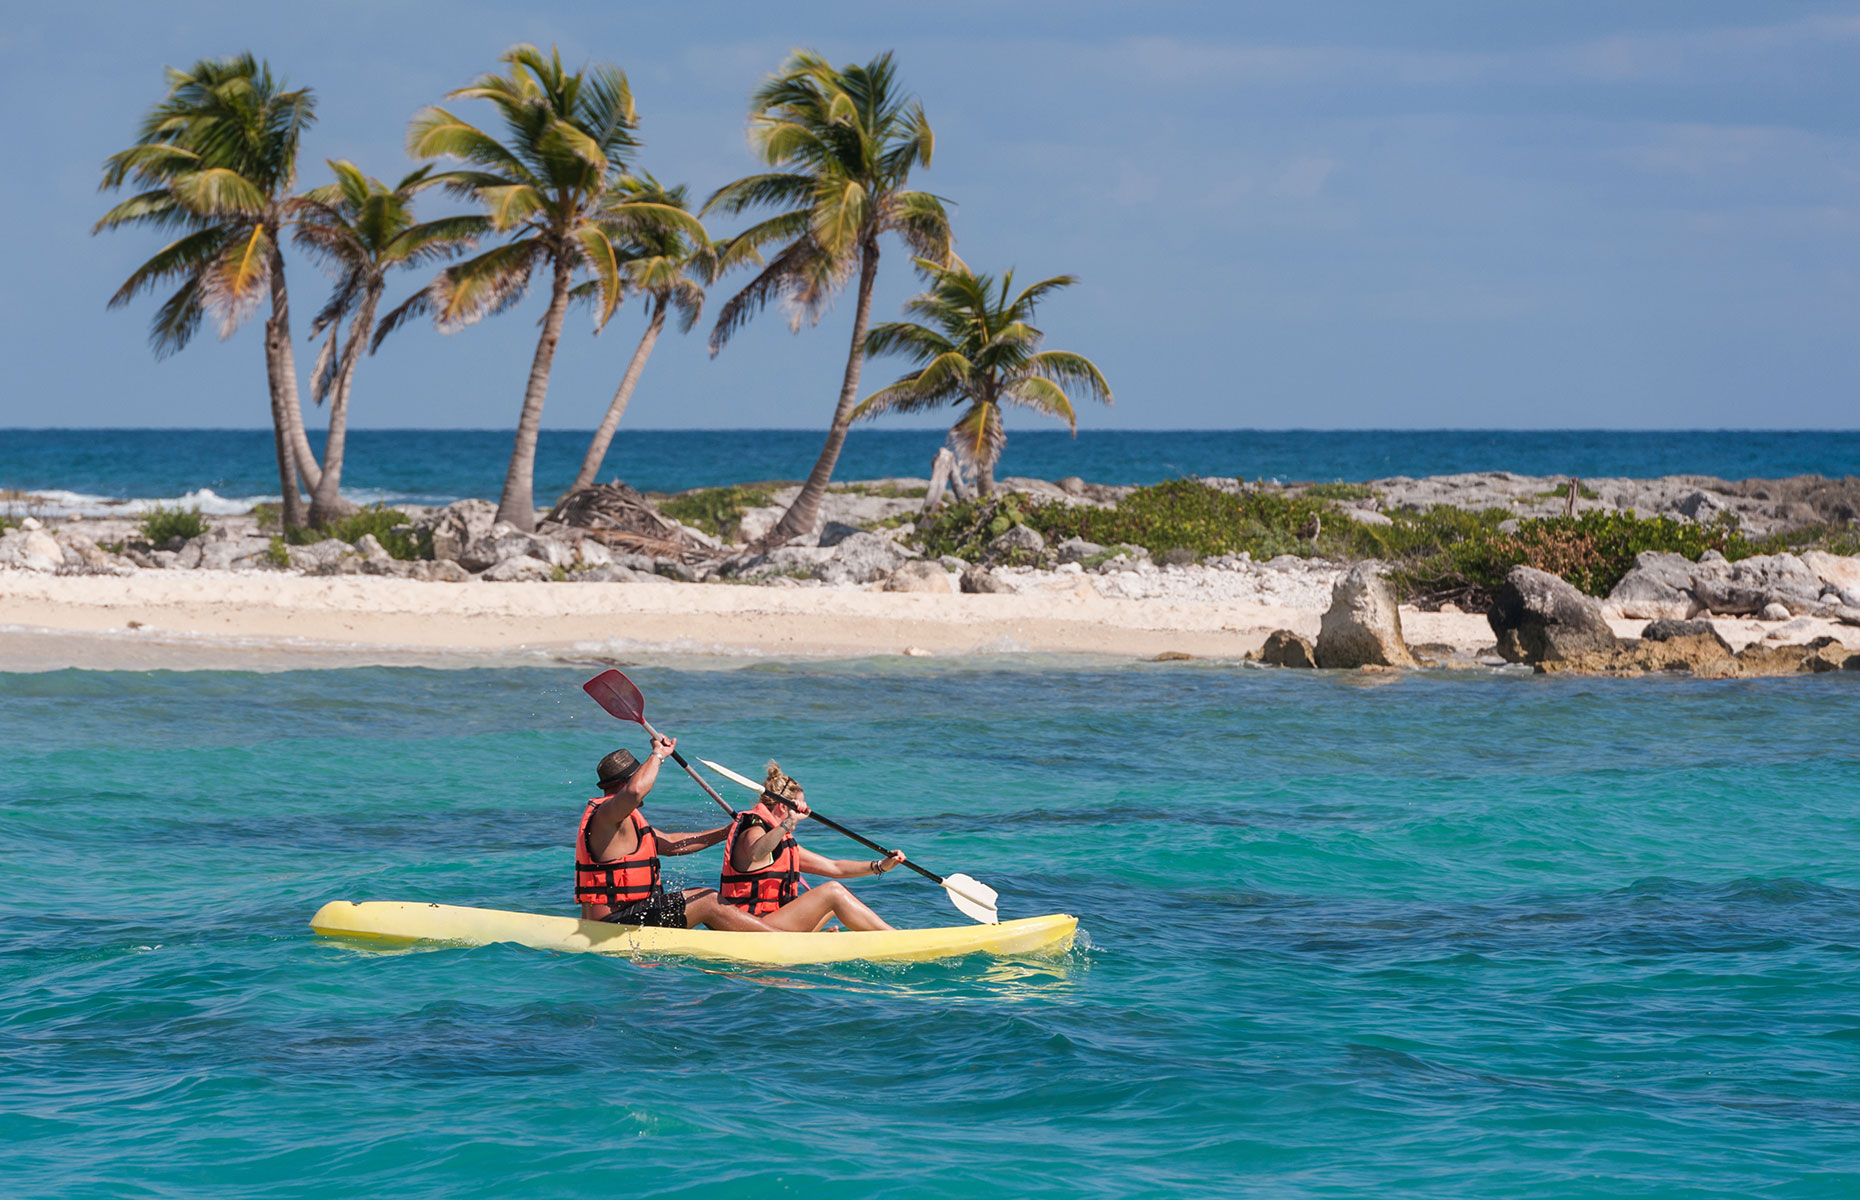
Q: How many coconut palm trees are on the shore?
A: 6